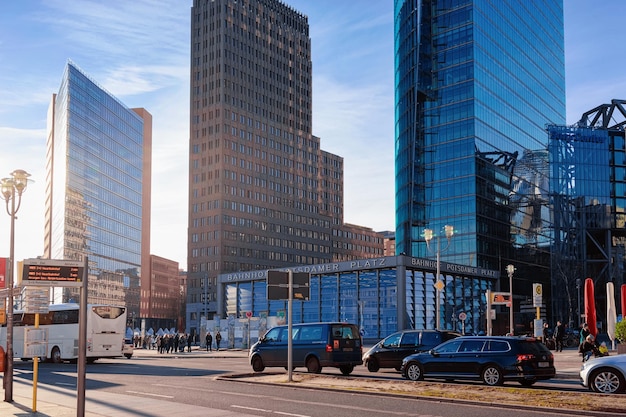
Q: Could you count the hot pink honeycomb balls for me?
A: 0